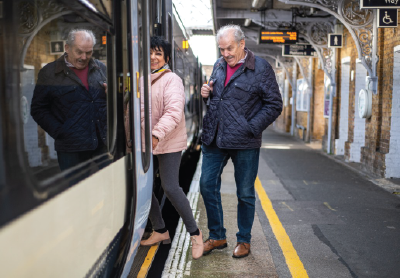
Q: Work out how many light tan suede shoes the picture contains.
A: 2